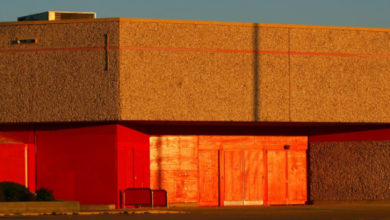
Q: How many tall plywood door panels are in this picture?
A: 5